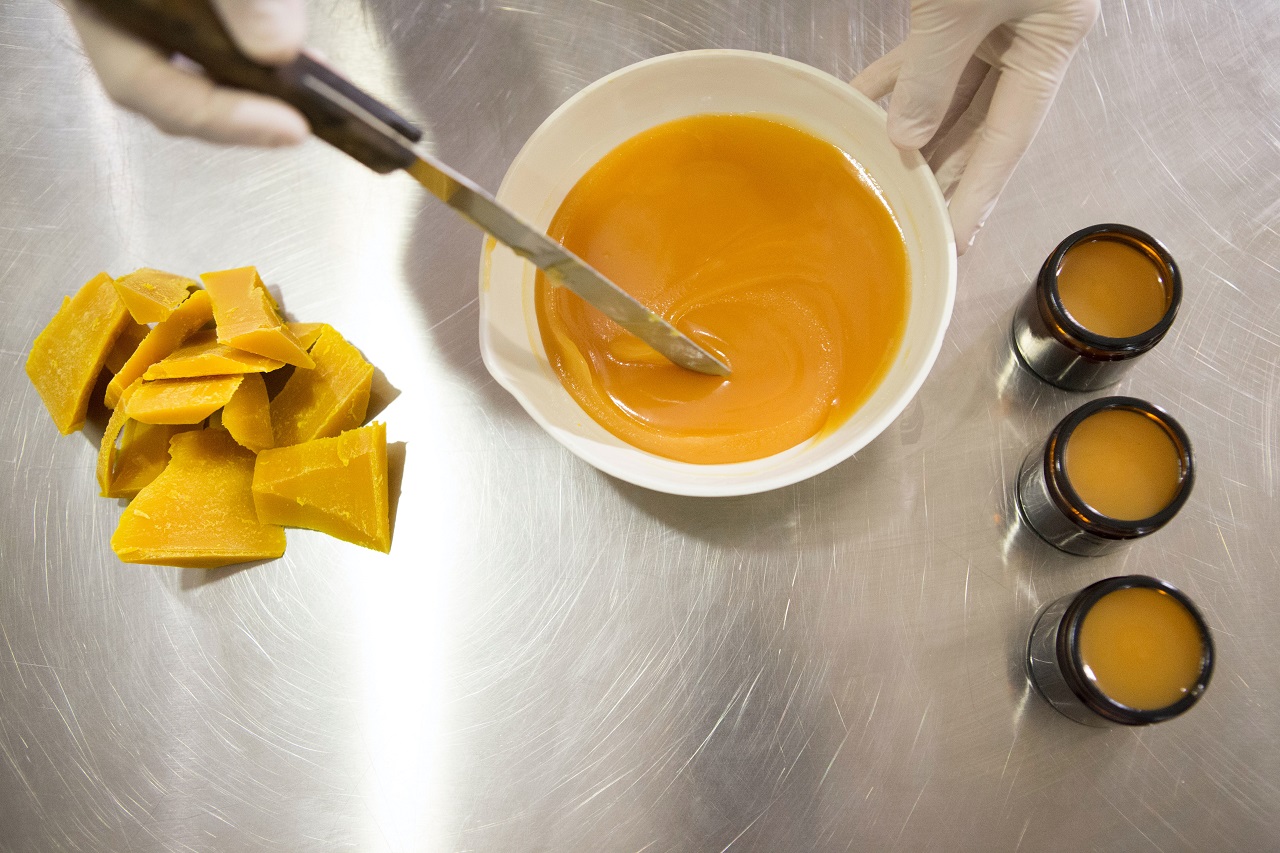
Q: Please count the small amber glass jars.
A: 3